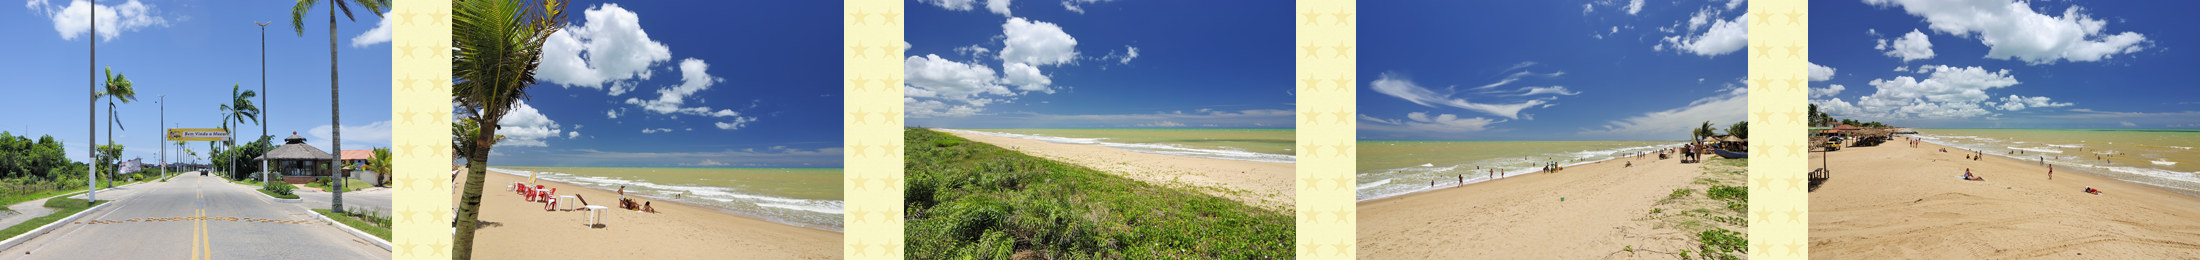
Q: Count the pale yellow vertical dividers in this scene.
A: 4